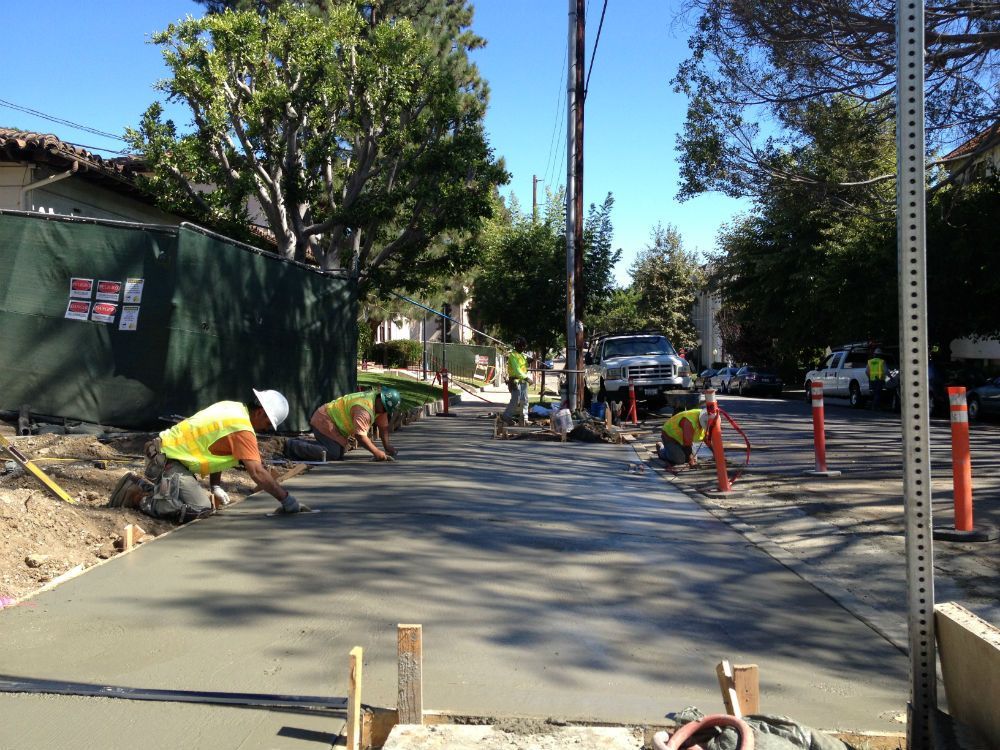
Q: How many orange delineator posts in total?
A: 5